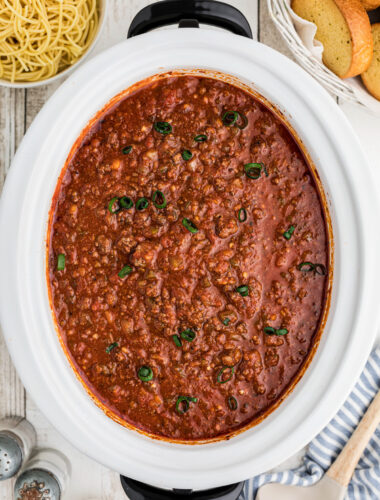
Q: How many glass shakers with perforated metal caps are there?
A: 2